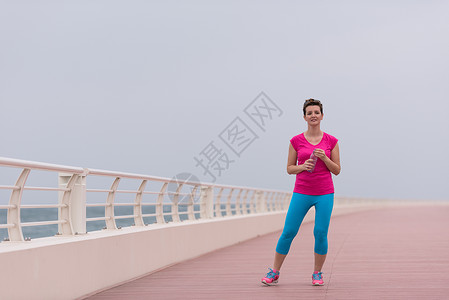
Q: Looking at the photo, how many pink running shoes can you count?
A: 2